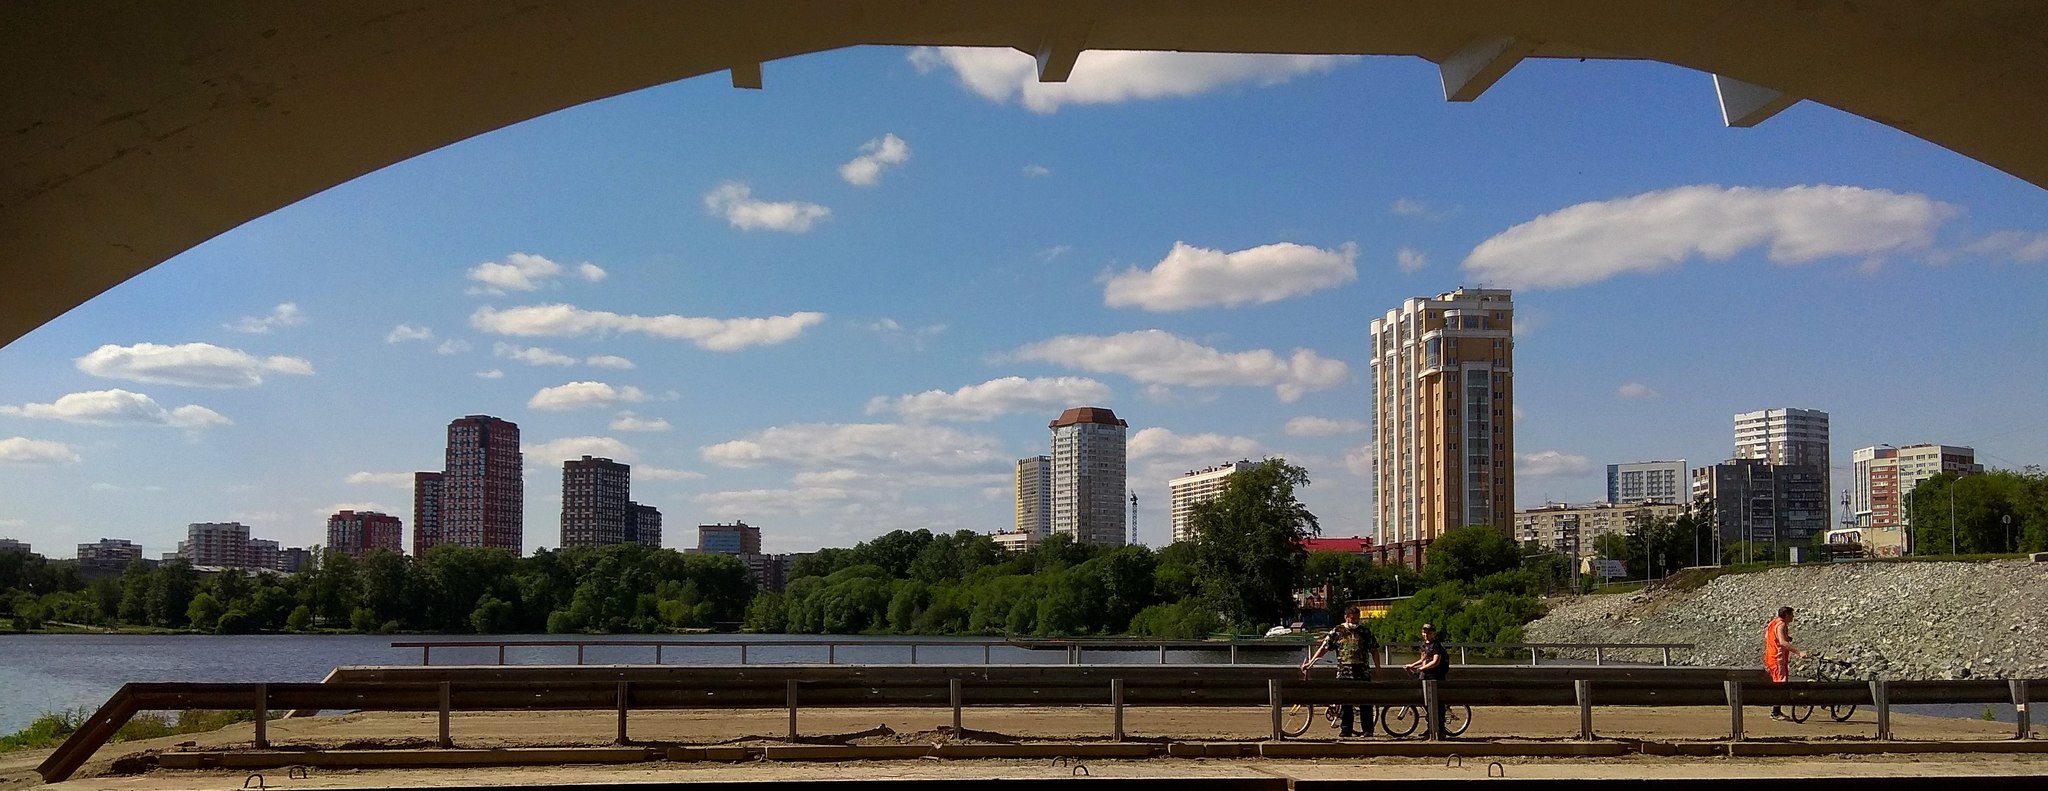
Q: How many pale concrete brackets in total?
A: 4